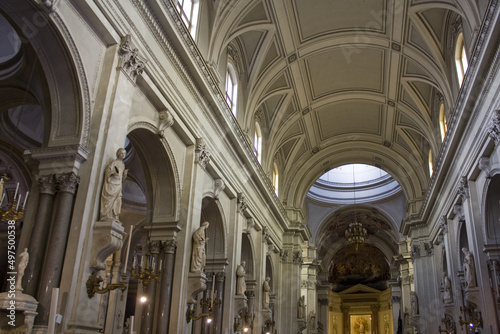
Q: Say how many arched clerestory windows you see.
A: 7